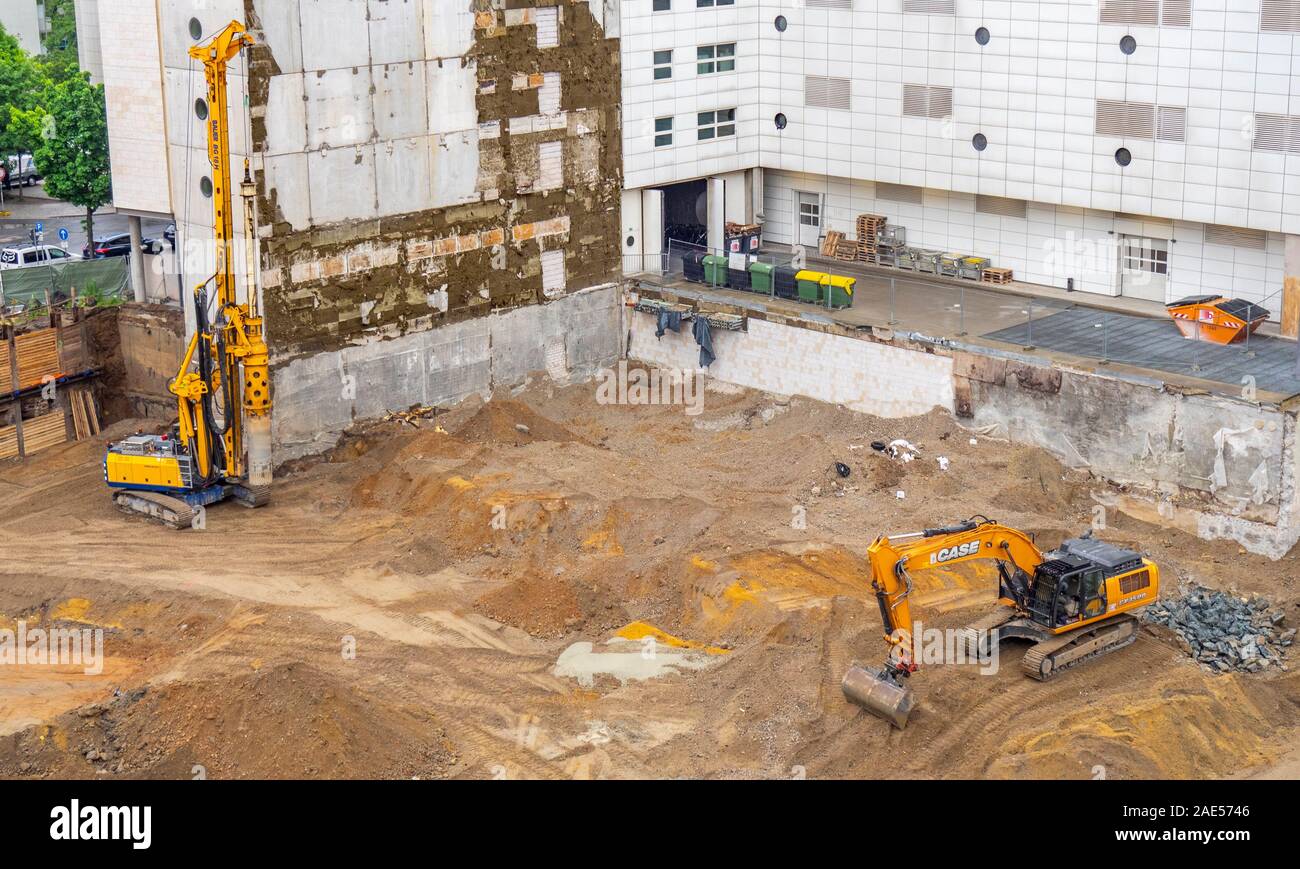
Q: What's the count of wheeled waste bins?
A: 7